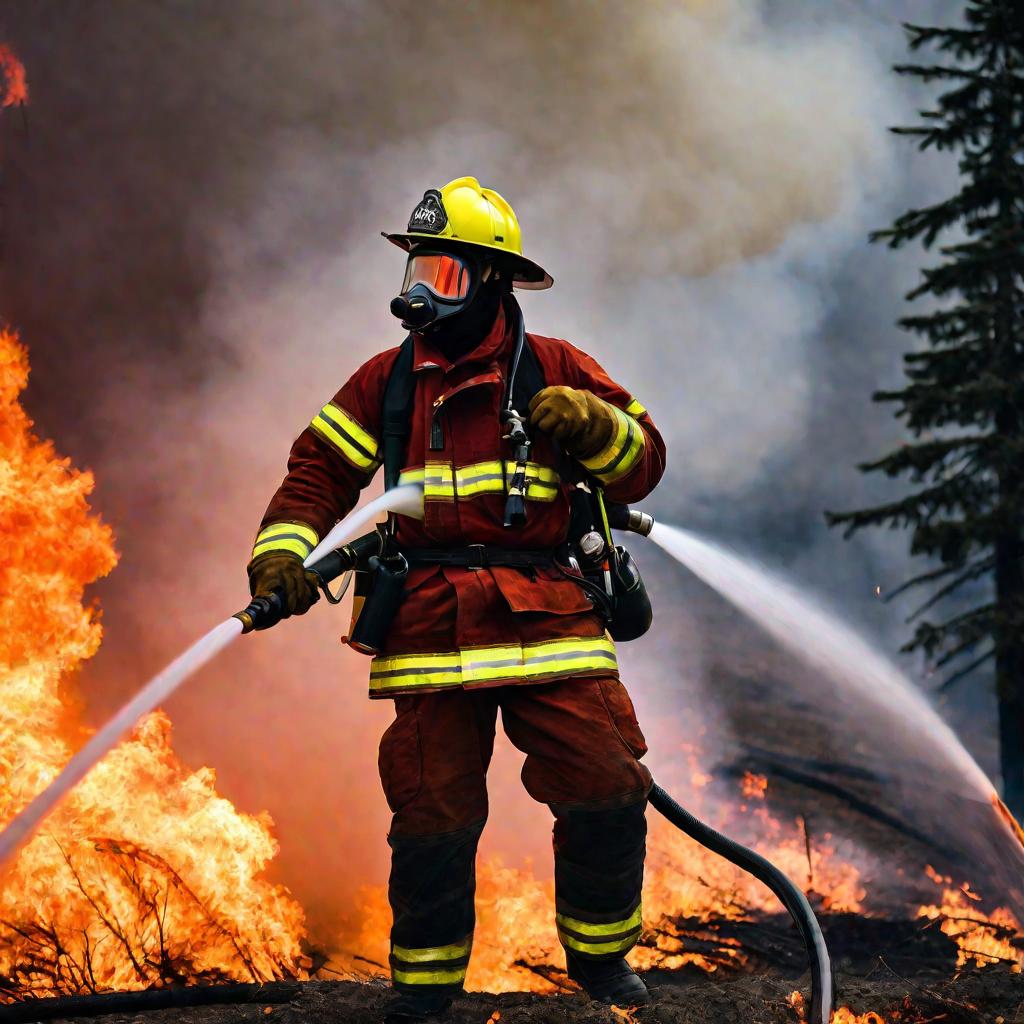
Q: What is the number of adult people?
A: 1